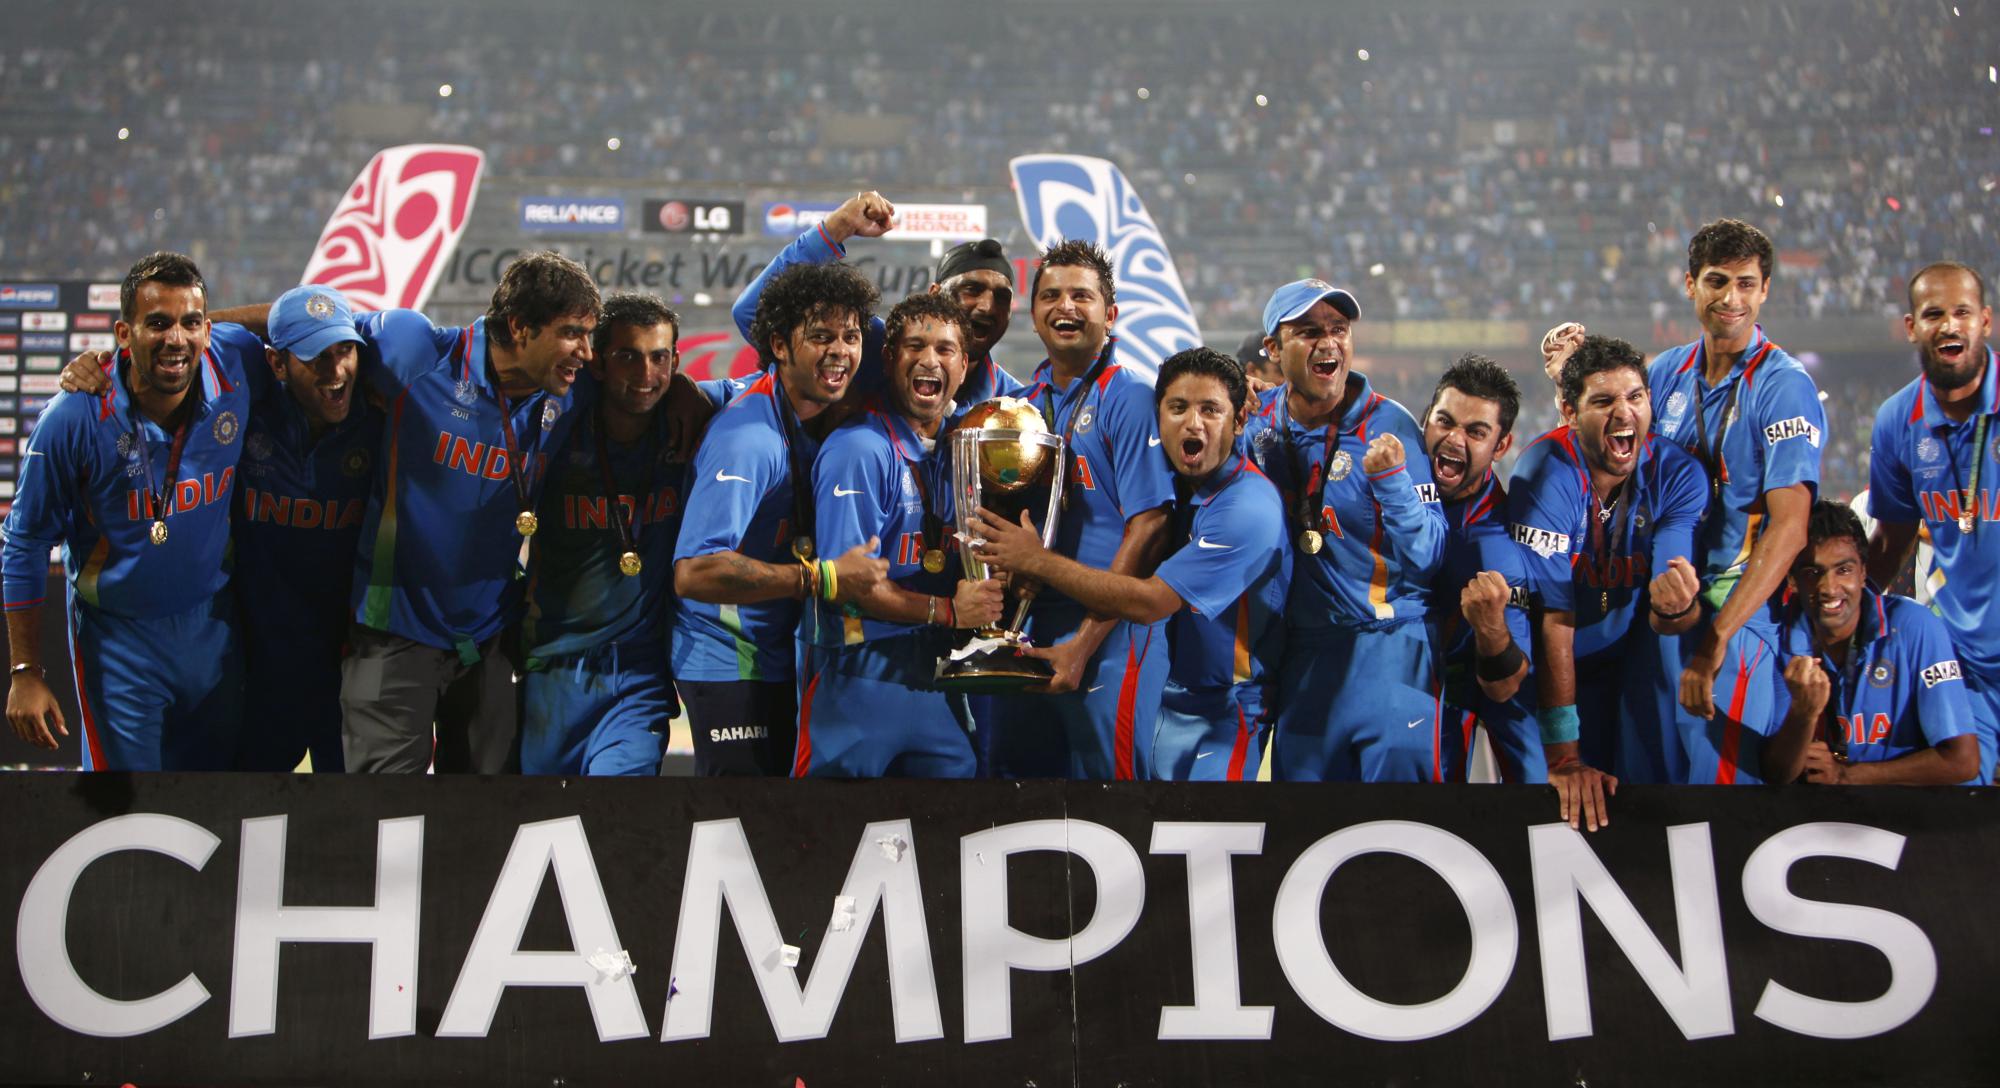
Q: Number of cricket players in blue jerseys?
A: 15